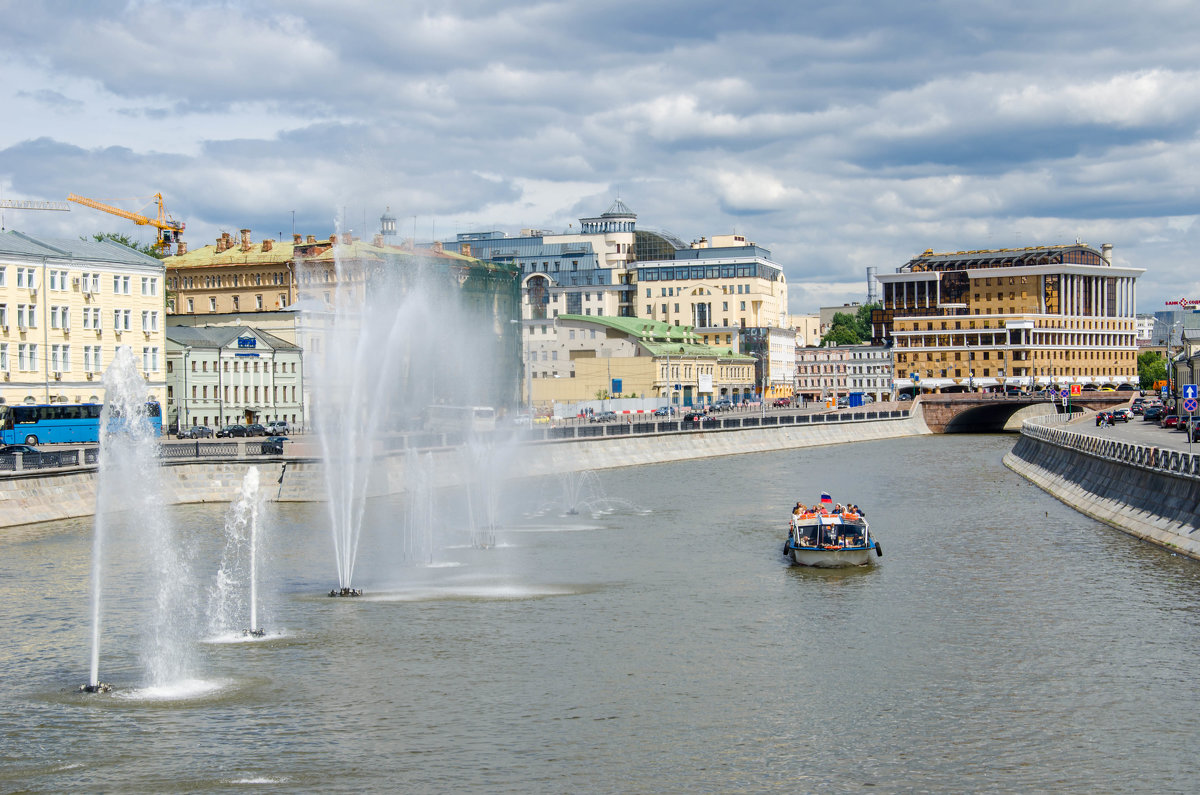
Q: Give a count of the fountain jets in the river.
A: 6